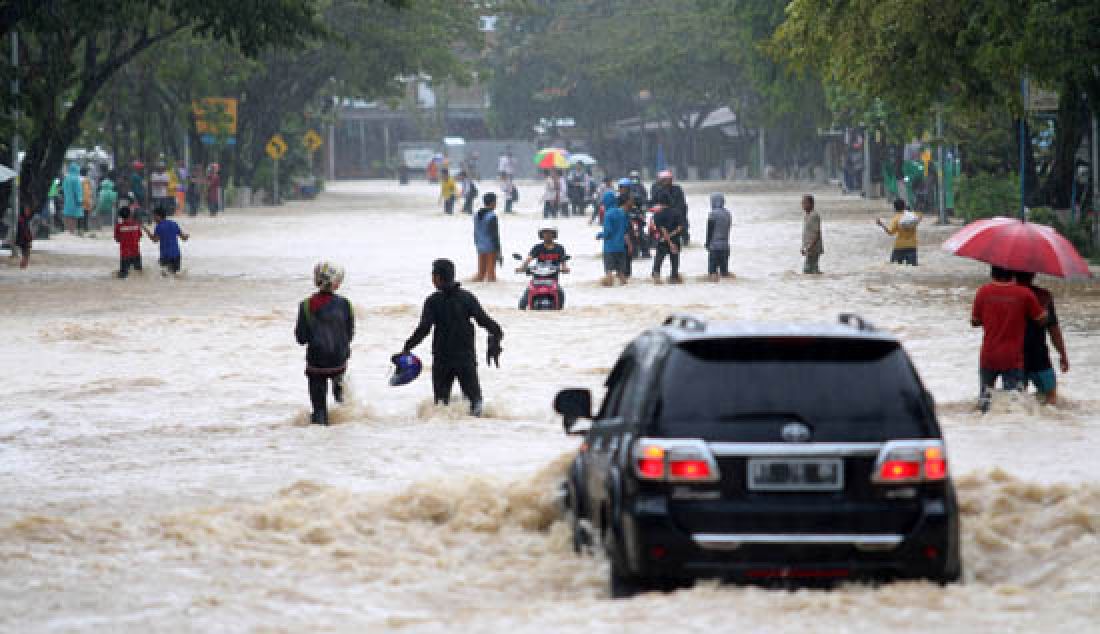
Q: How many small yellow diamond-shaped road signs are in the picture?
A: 2